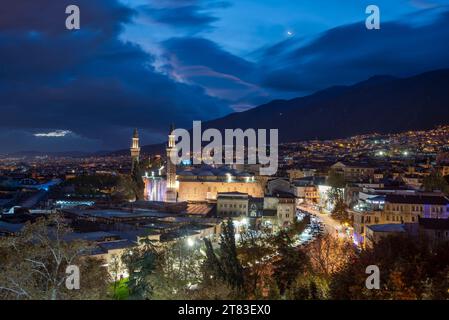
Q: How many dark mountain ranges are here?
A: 1